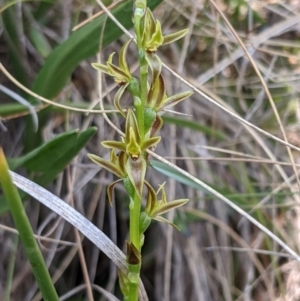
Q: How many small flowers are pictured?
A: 6